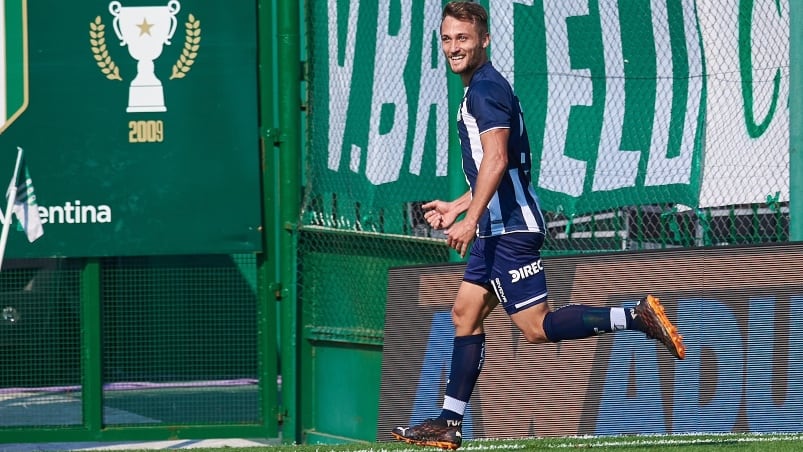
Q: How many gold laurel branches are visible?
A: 2